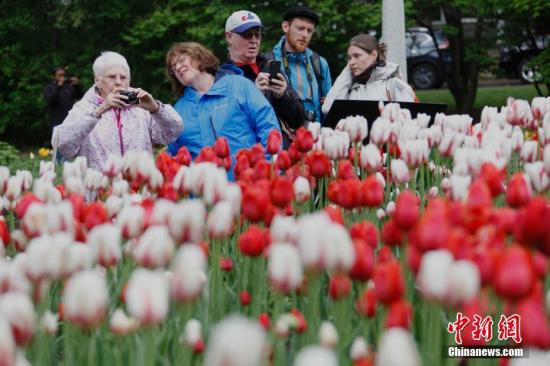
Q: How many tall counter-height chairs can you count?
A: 0